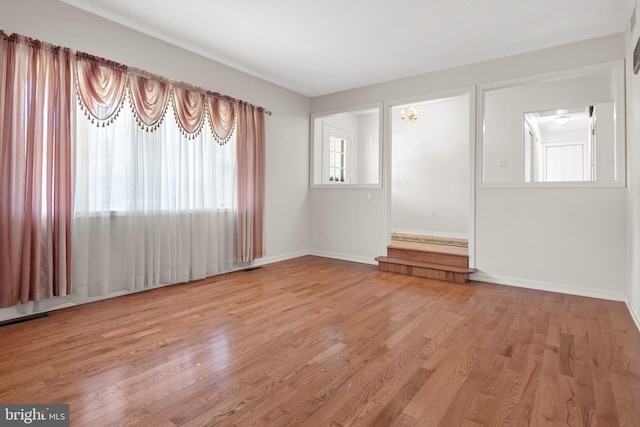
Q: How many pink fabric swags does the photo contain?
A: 4